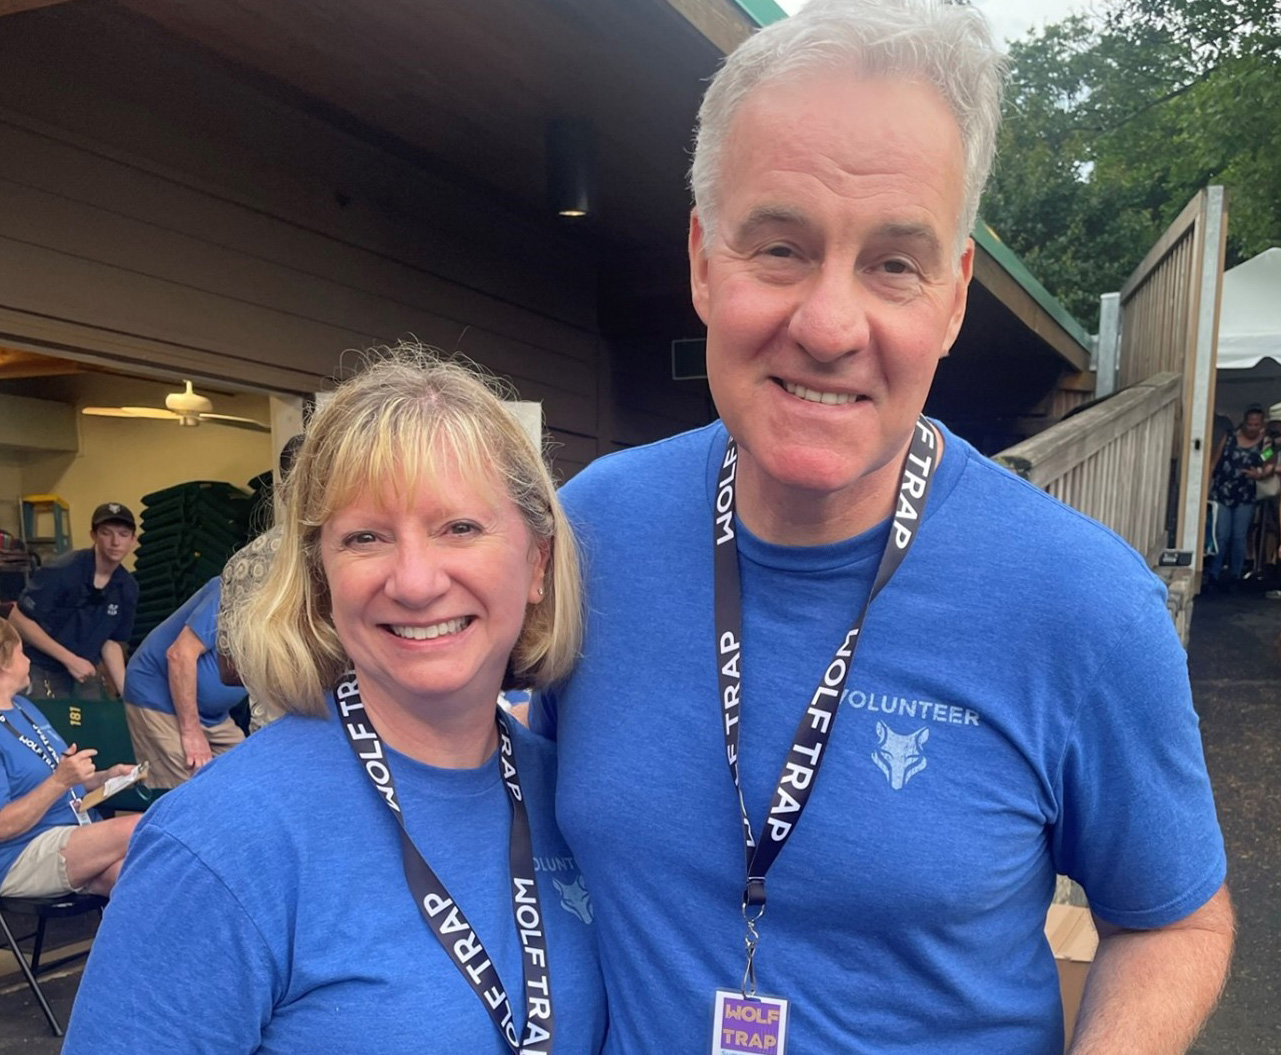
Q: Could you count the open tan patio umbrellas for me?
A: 0